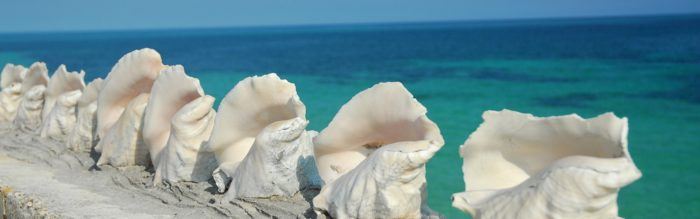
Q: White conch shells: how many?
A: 9